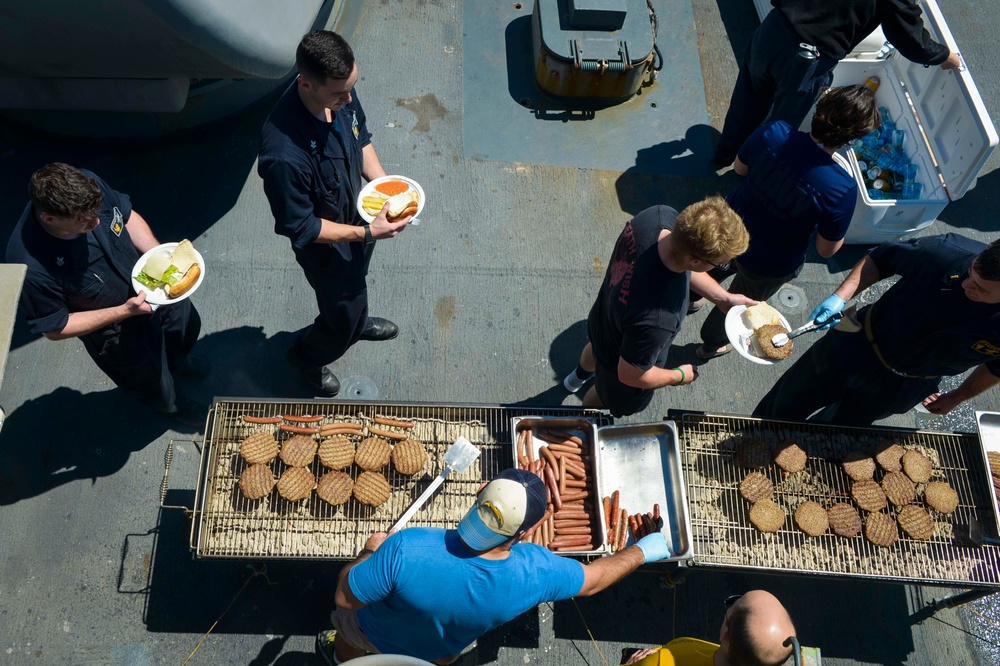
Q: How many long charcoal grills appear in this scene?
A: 2